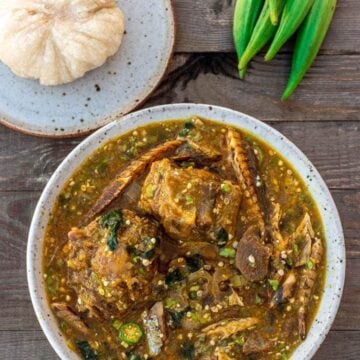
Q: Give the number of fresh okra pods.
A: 5